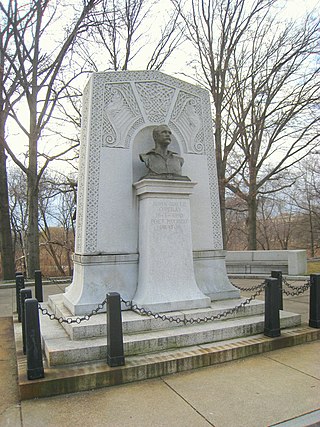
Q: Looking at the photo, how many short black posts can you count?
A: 9